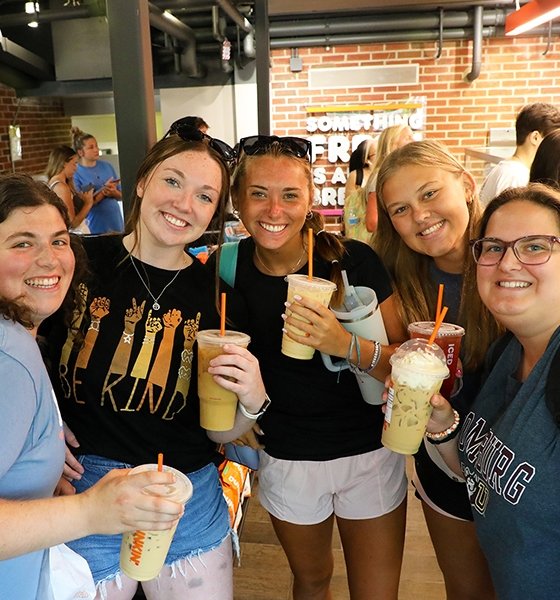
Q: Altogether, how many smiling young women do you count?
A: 5